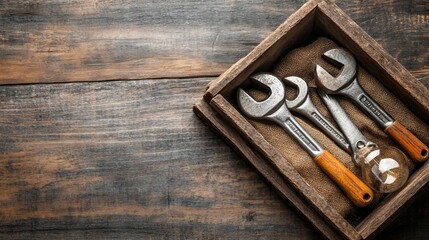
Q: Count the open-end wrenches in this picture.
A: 3